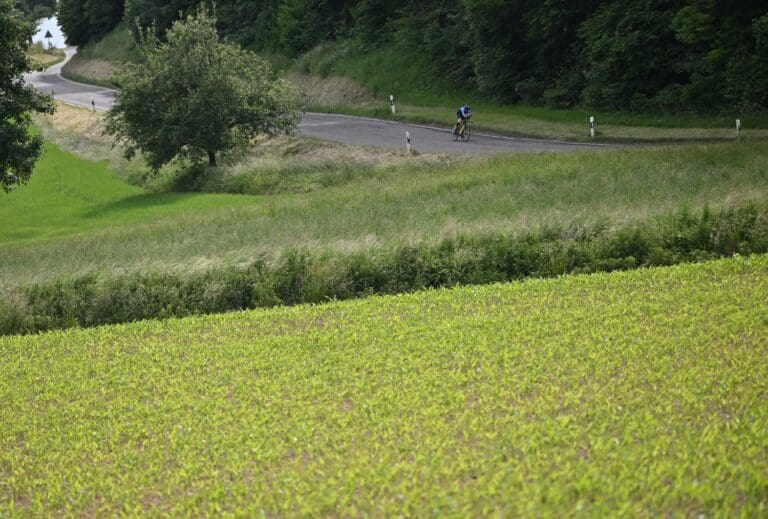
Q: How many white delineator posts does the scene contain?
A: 5